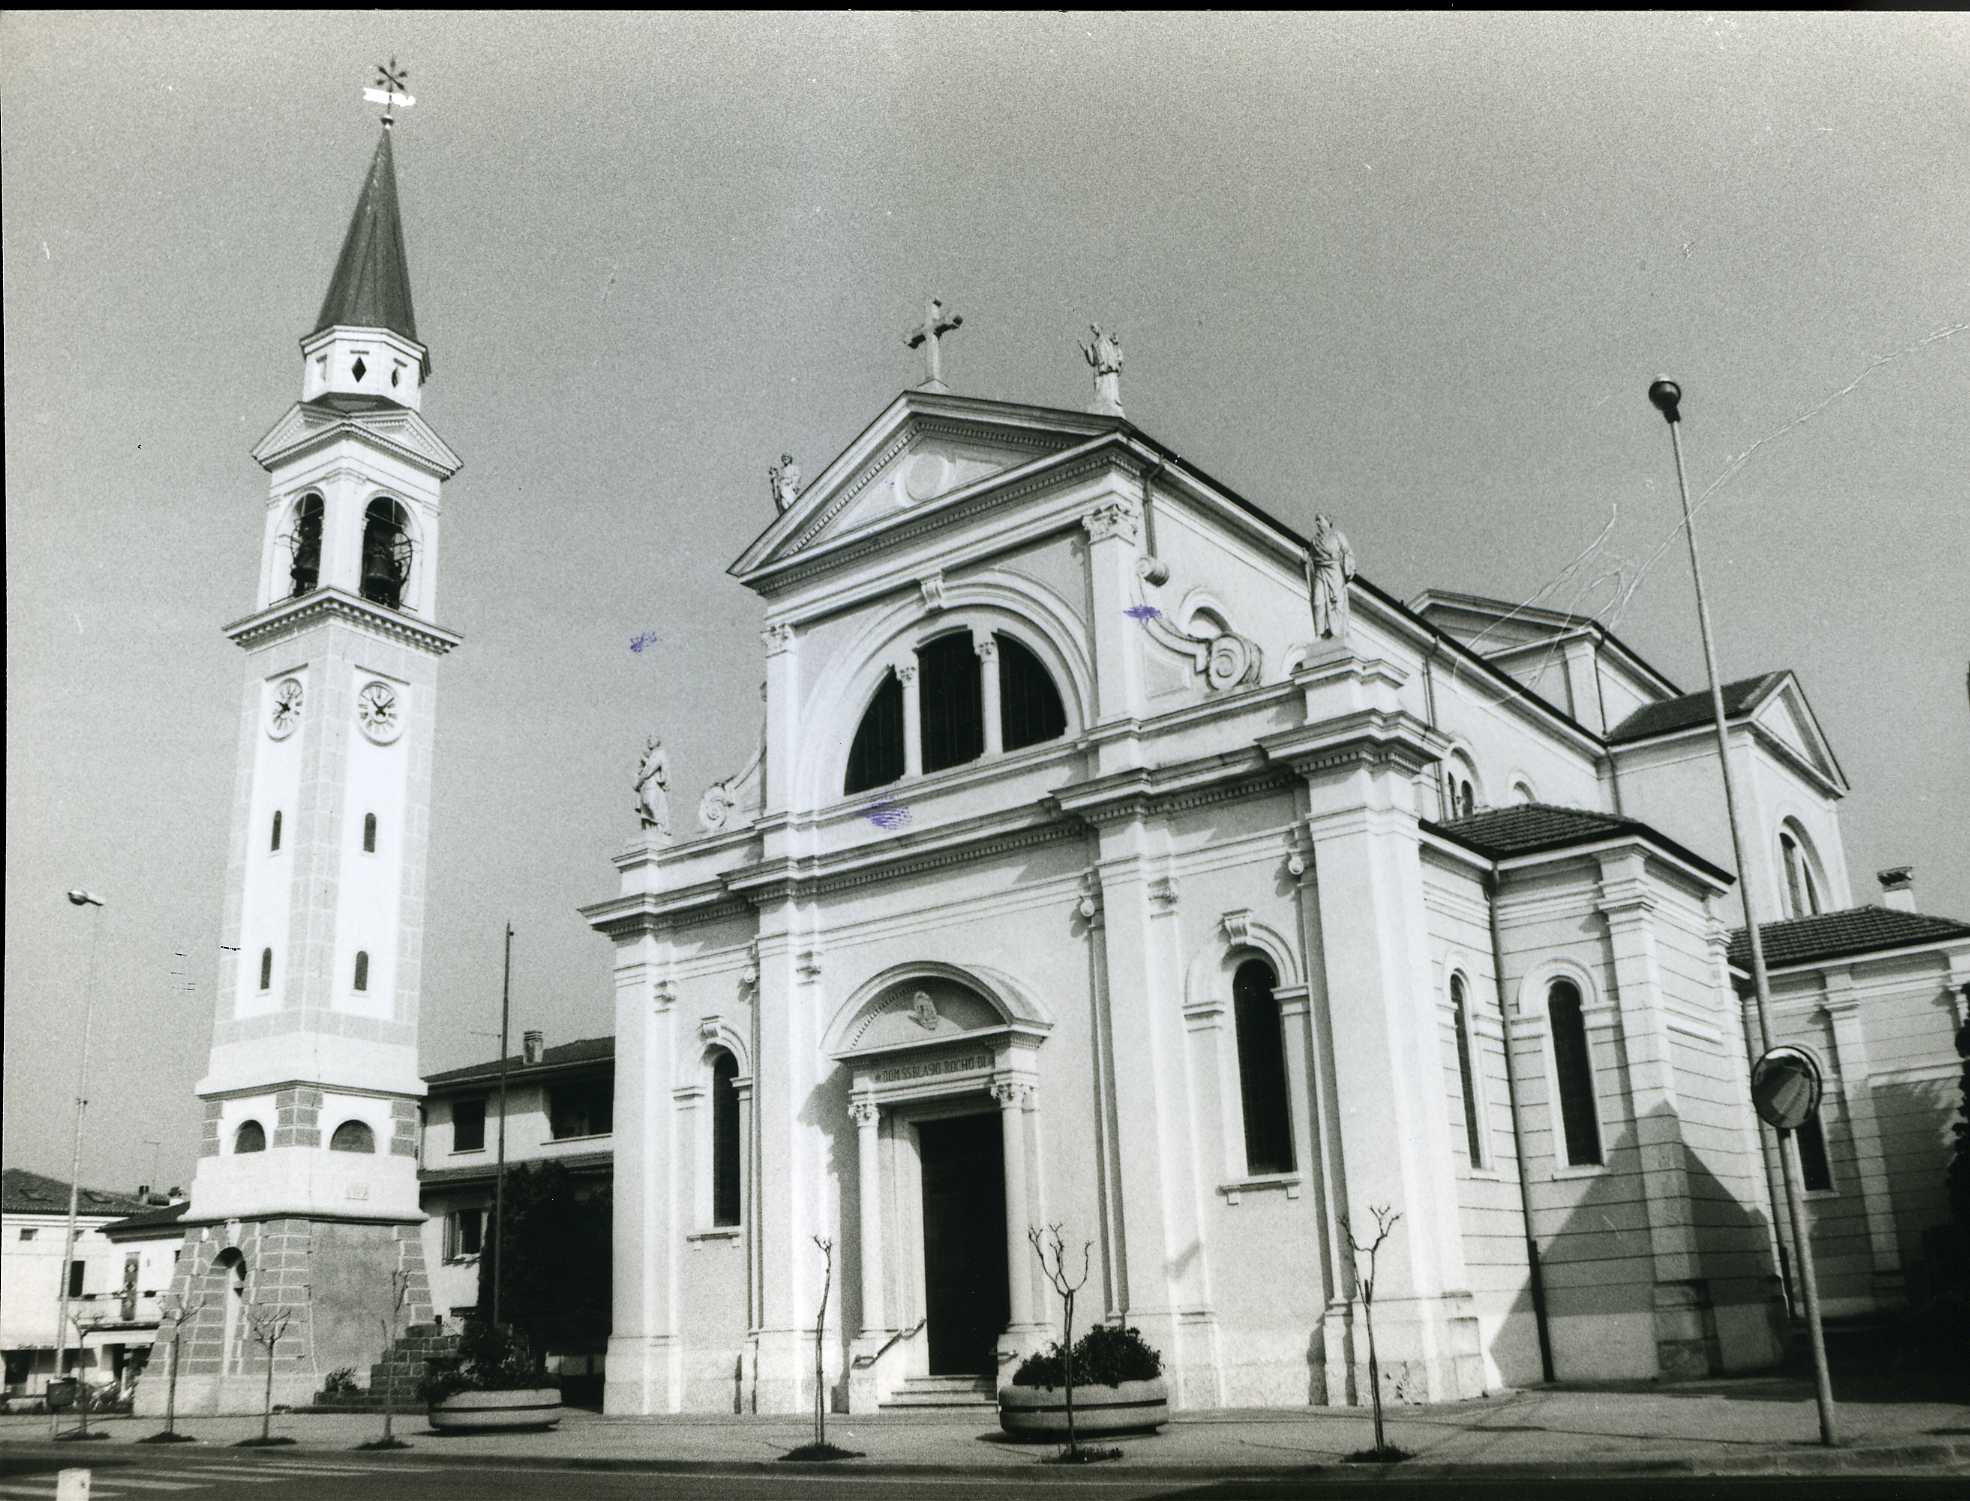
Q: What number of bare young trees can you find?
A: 7